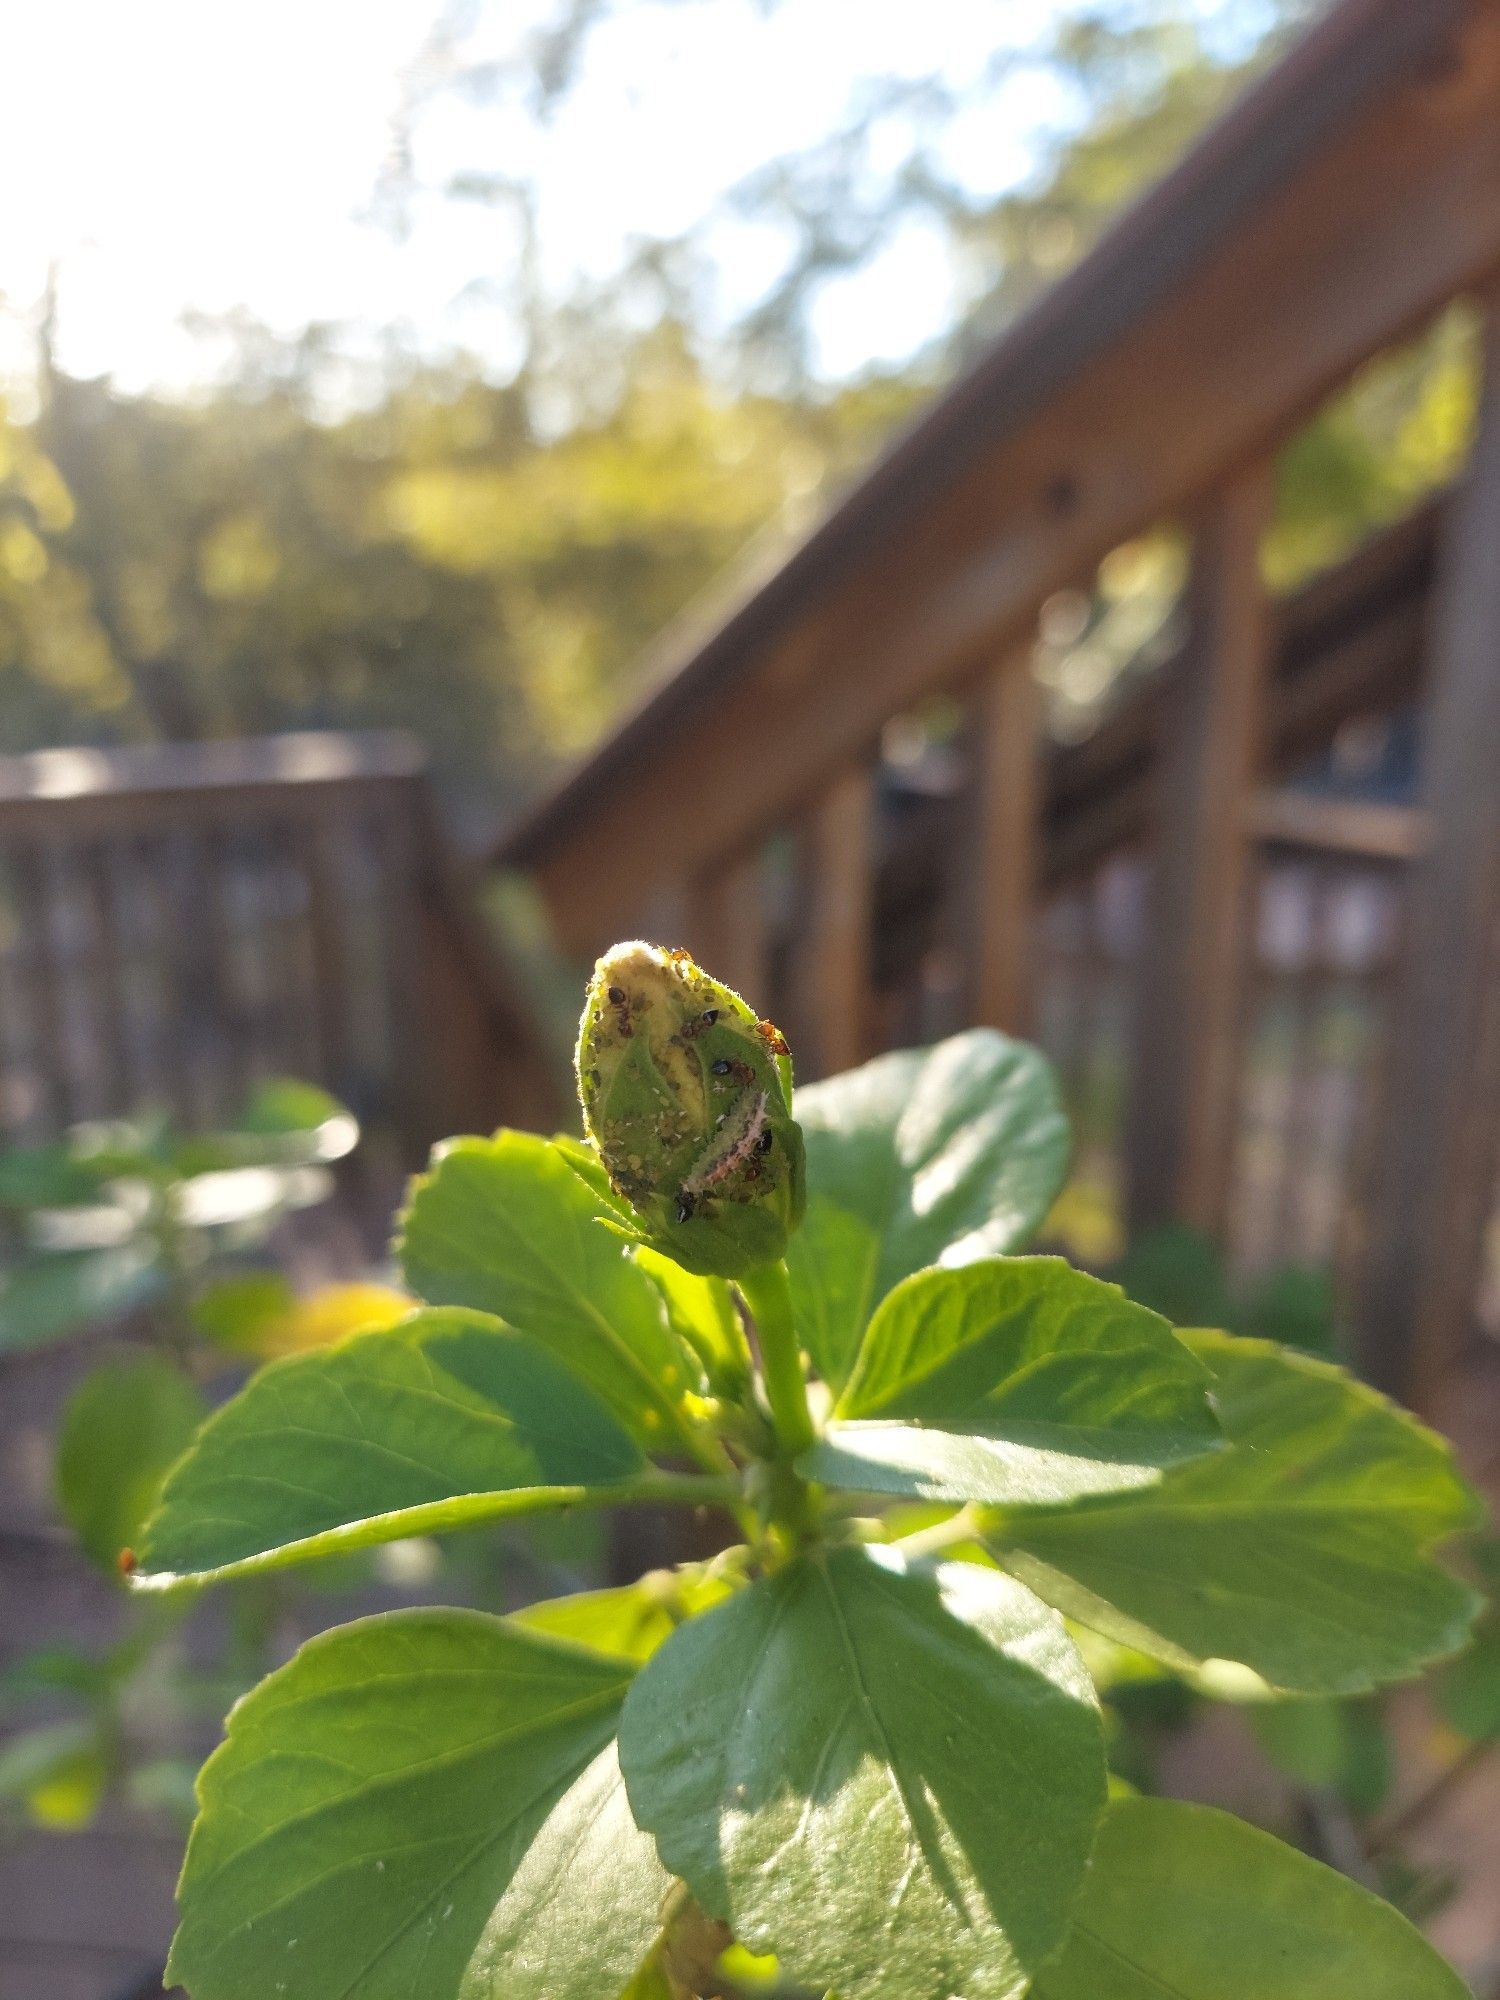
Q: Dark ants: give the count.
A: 5